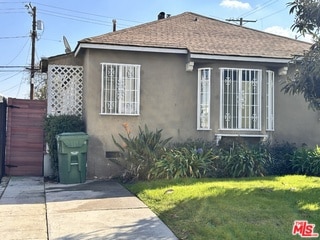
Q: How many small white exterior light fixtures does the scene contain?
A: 2